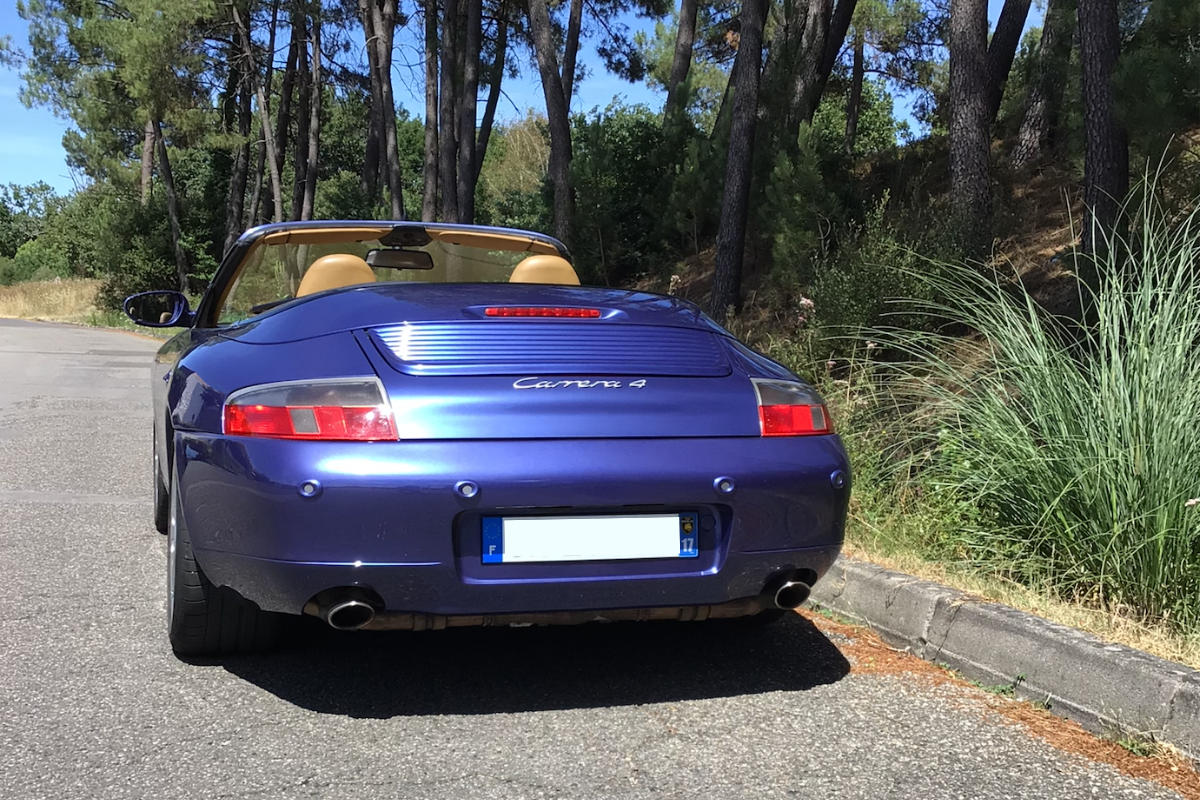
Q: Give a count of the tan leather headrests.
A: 2